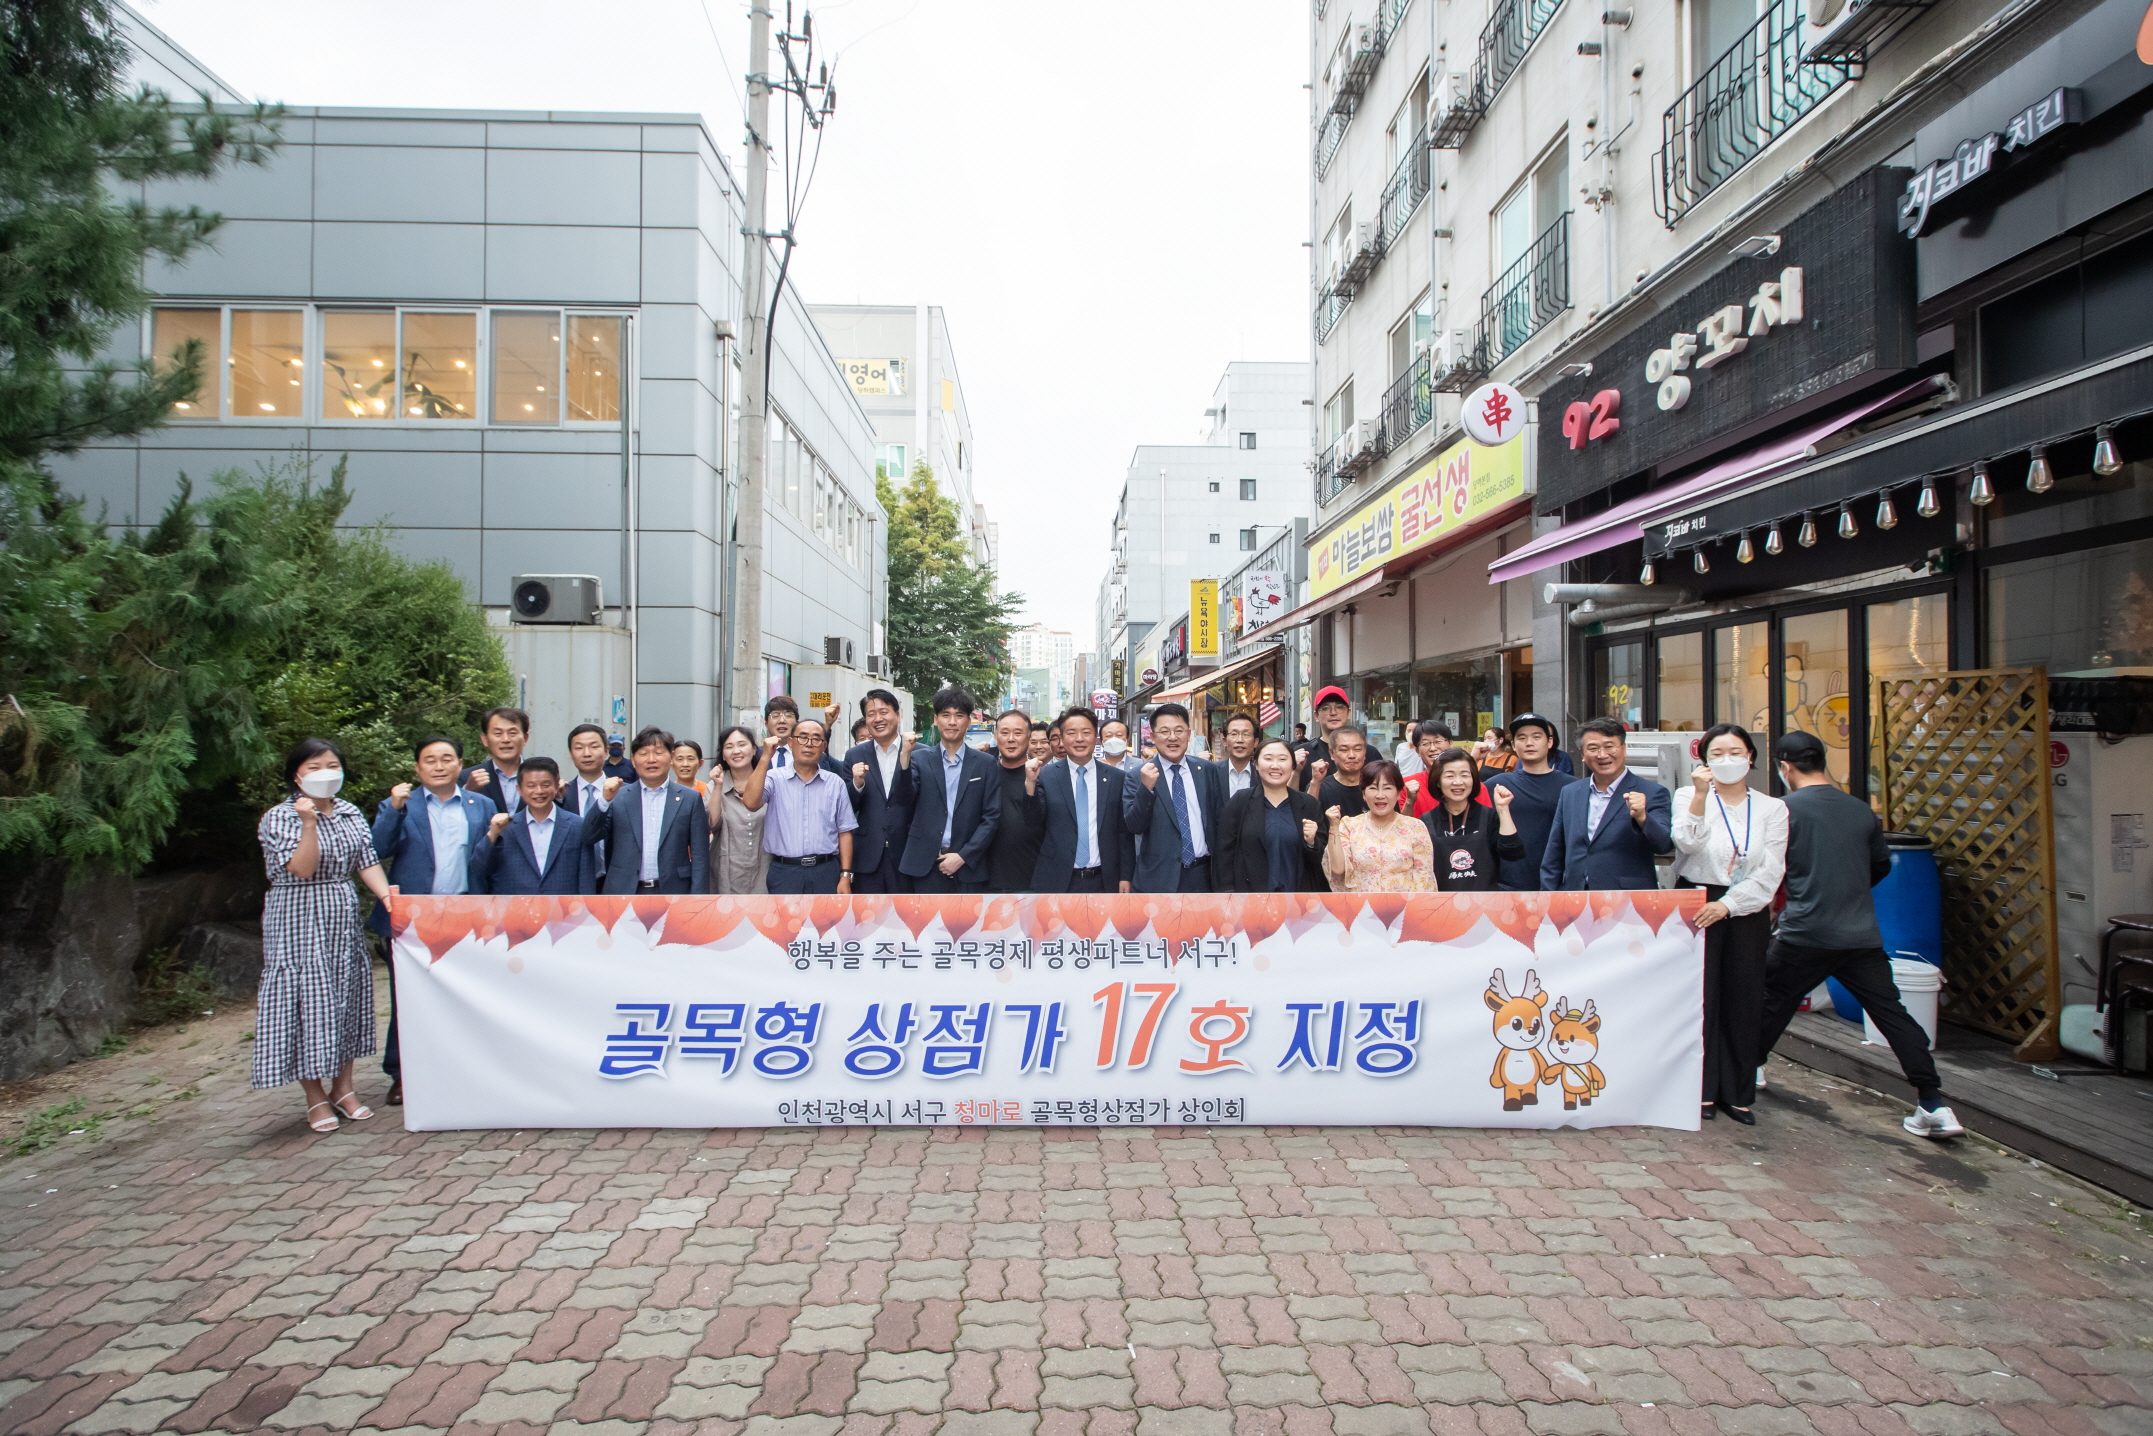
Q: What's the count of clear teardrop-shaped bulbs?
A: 11